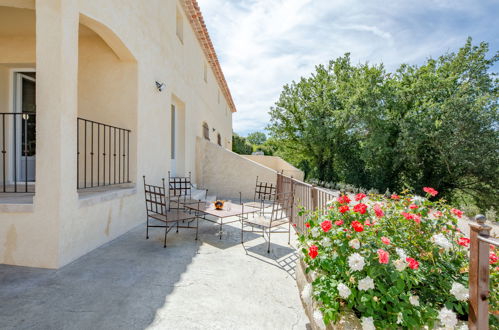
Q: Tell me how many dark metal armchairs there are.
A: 4